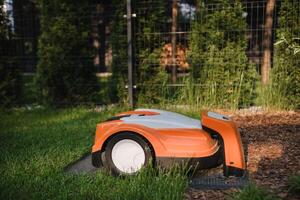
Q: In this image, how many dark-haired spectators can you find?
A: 0